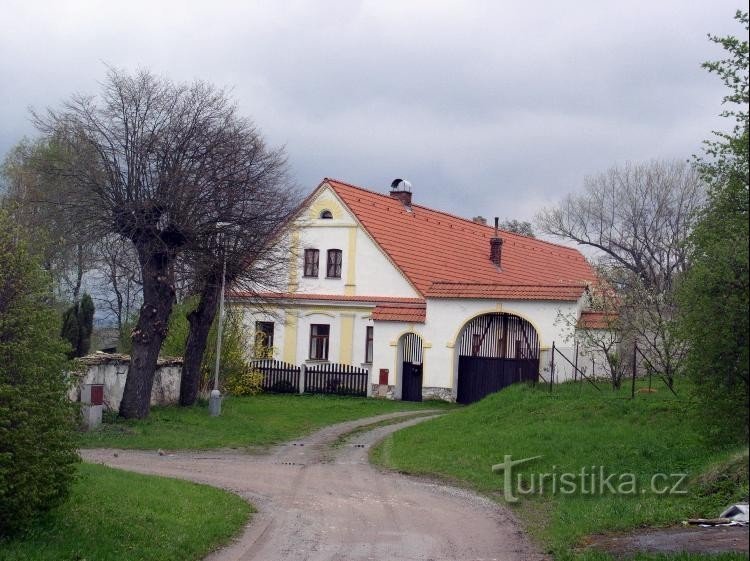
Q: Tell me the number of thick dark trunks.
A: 2